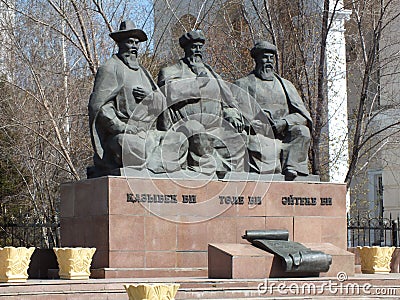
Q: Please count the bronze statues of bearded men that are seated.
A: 3